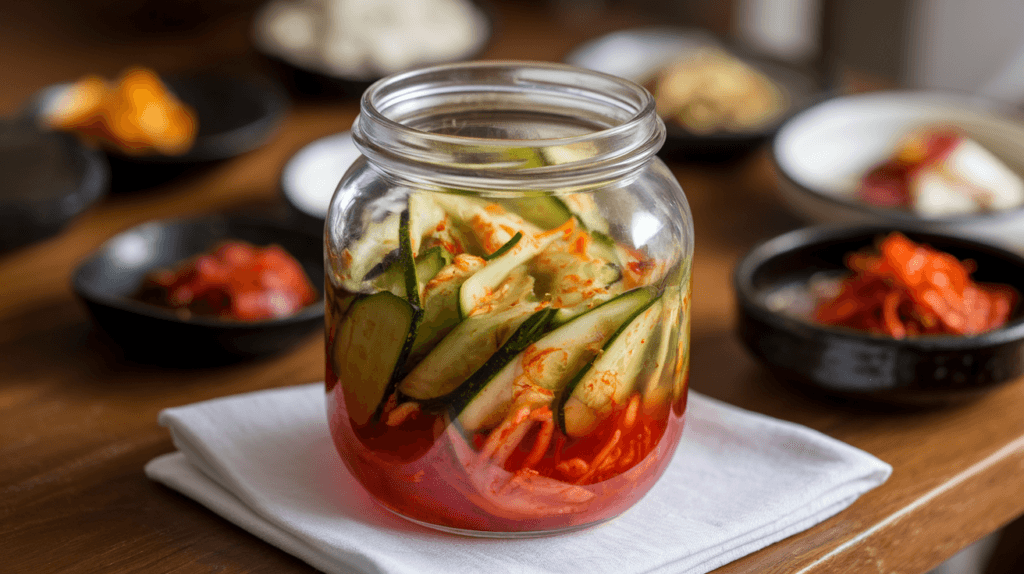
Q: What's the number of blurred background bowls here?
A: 8